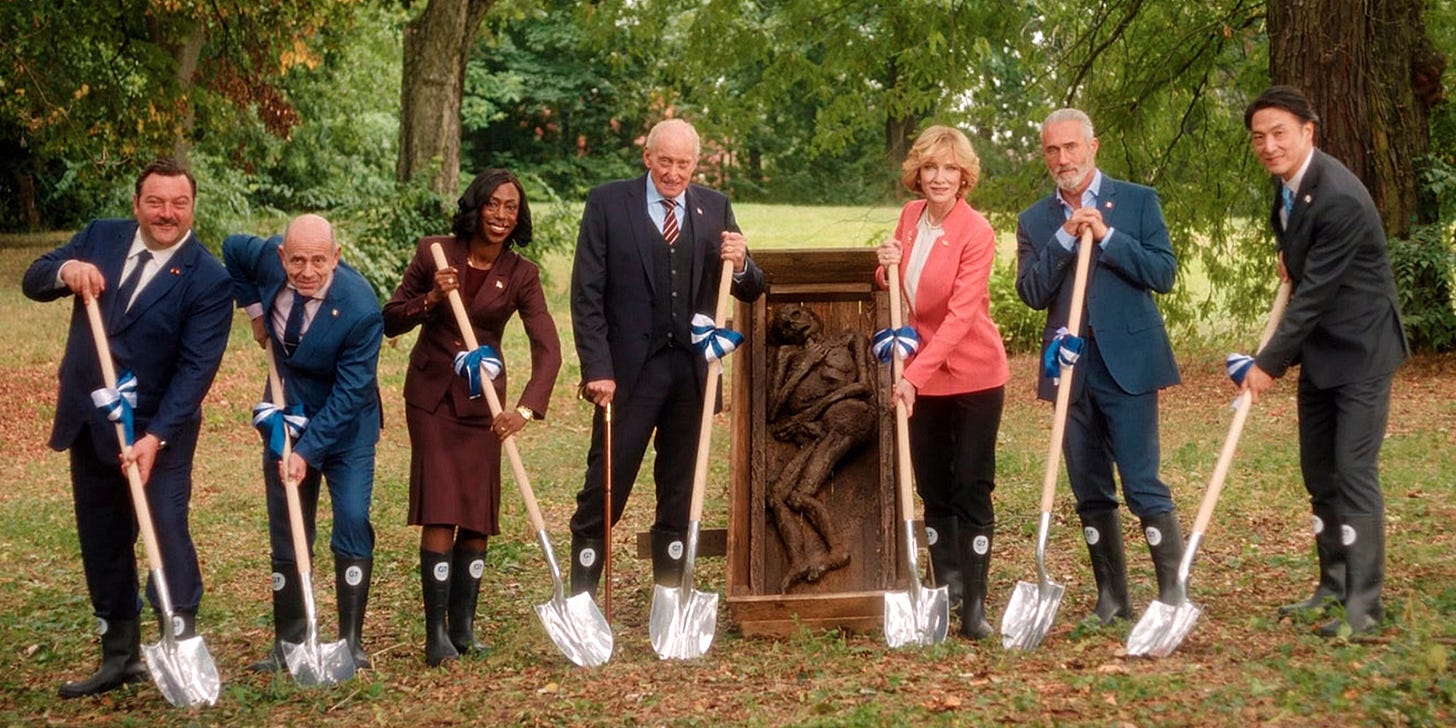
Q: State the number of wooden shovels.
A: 7